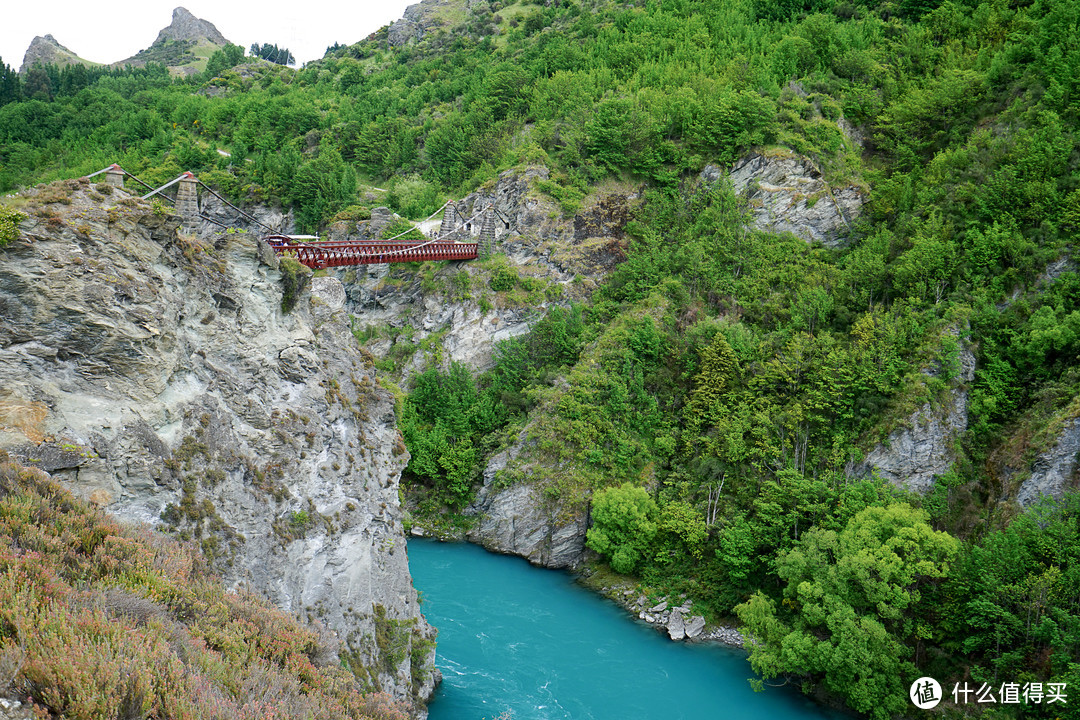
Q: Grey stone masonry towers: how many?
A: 4